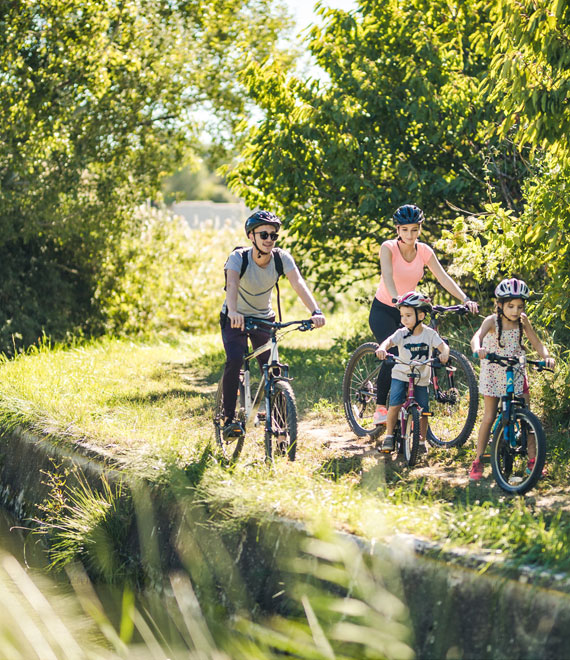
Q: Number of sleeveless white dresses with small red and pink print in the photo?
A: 1